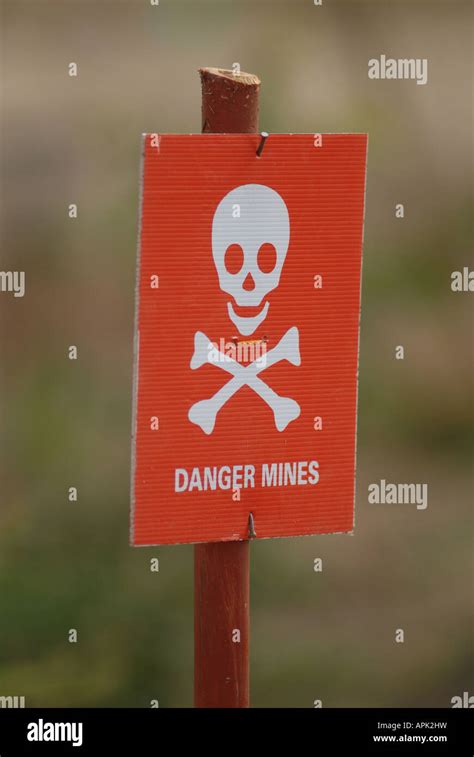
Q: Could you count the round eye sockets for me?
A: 2